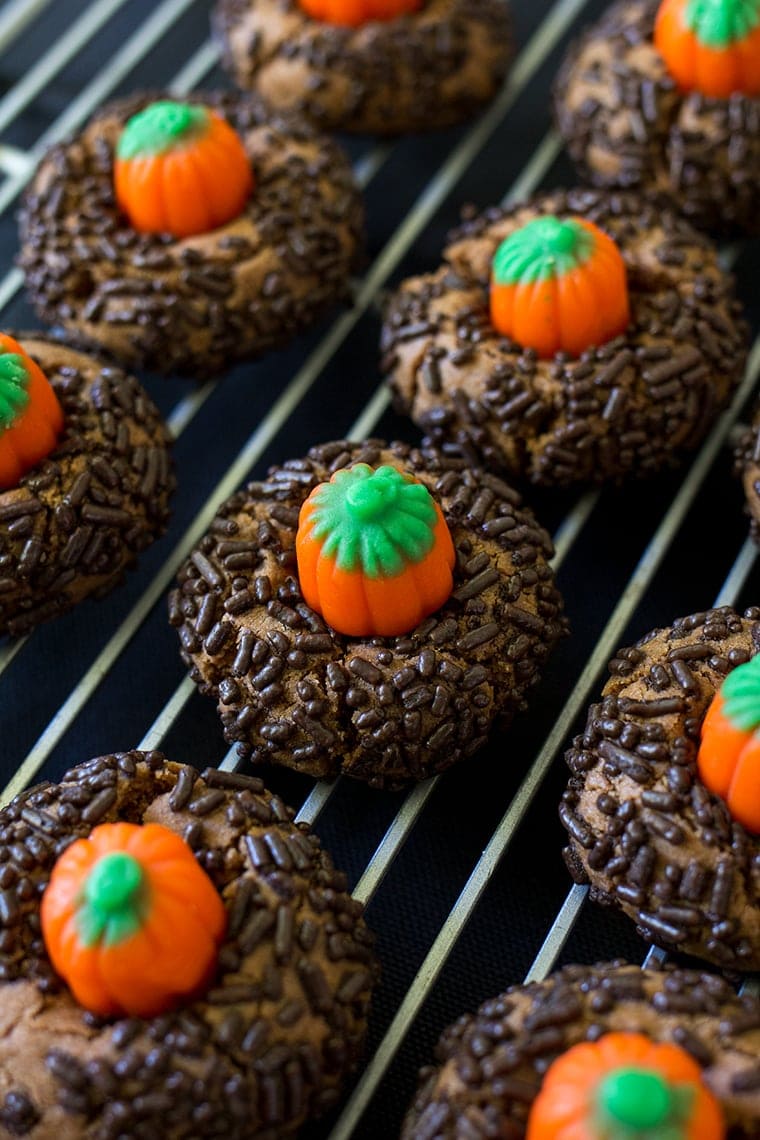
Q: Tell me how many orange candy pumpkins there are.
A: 9